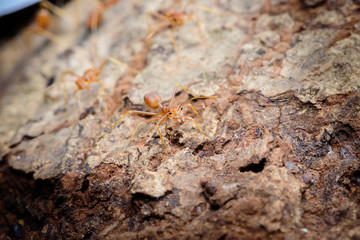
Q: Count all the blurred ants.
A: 4